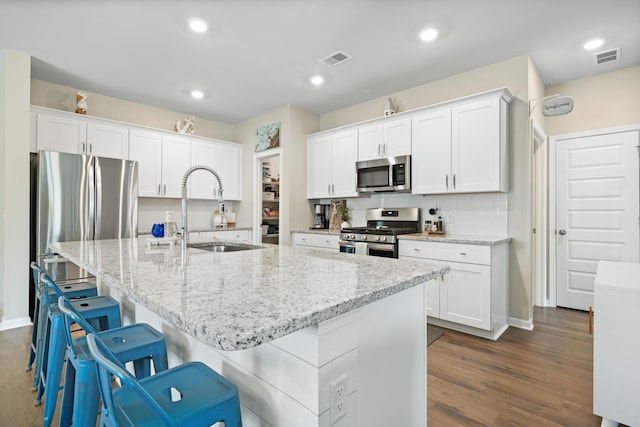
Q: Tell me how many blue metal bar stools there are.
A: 4